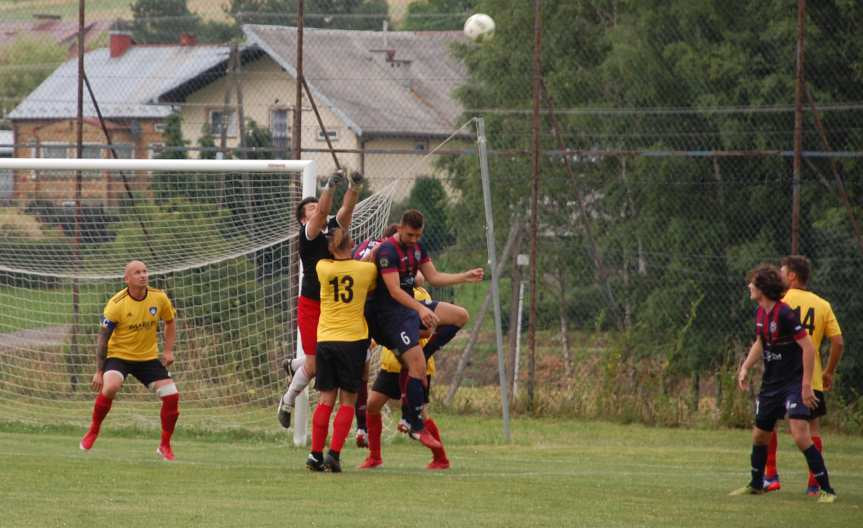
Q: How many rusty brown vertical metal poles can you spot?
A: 4